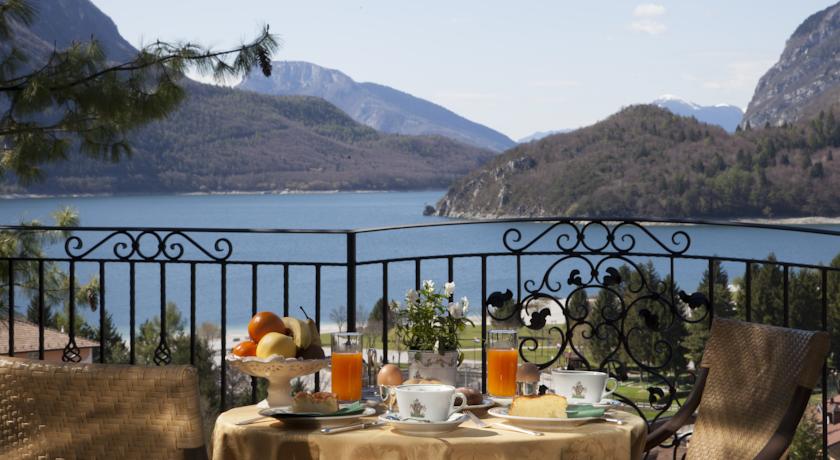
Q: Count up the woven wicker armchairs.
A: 2